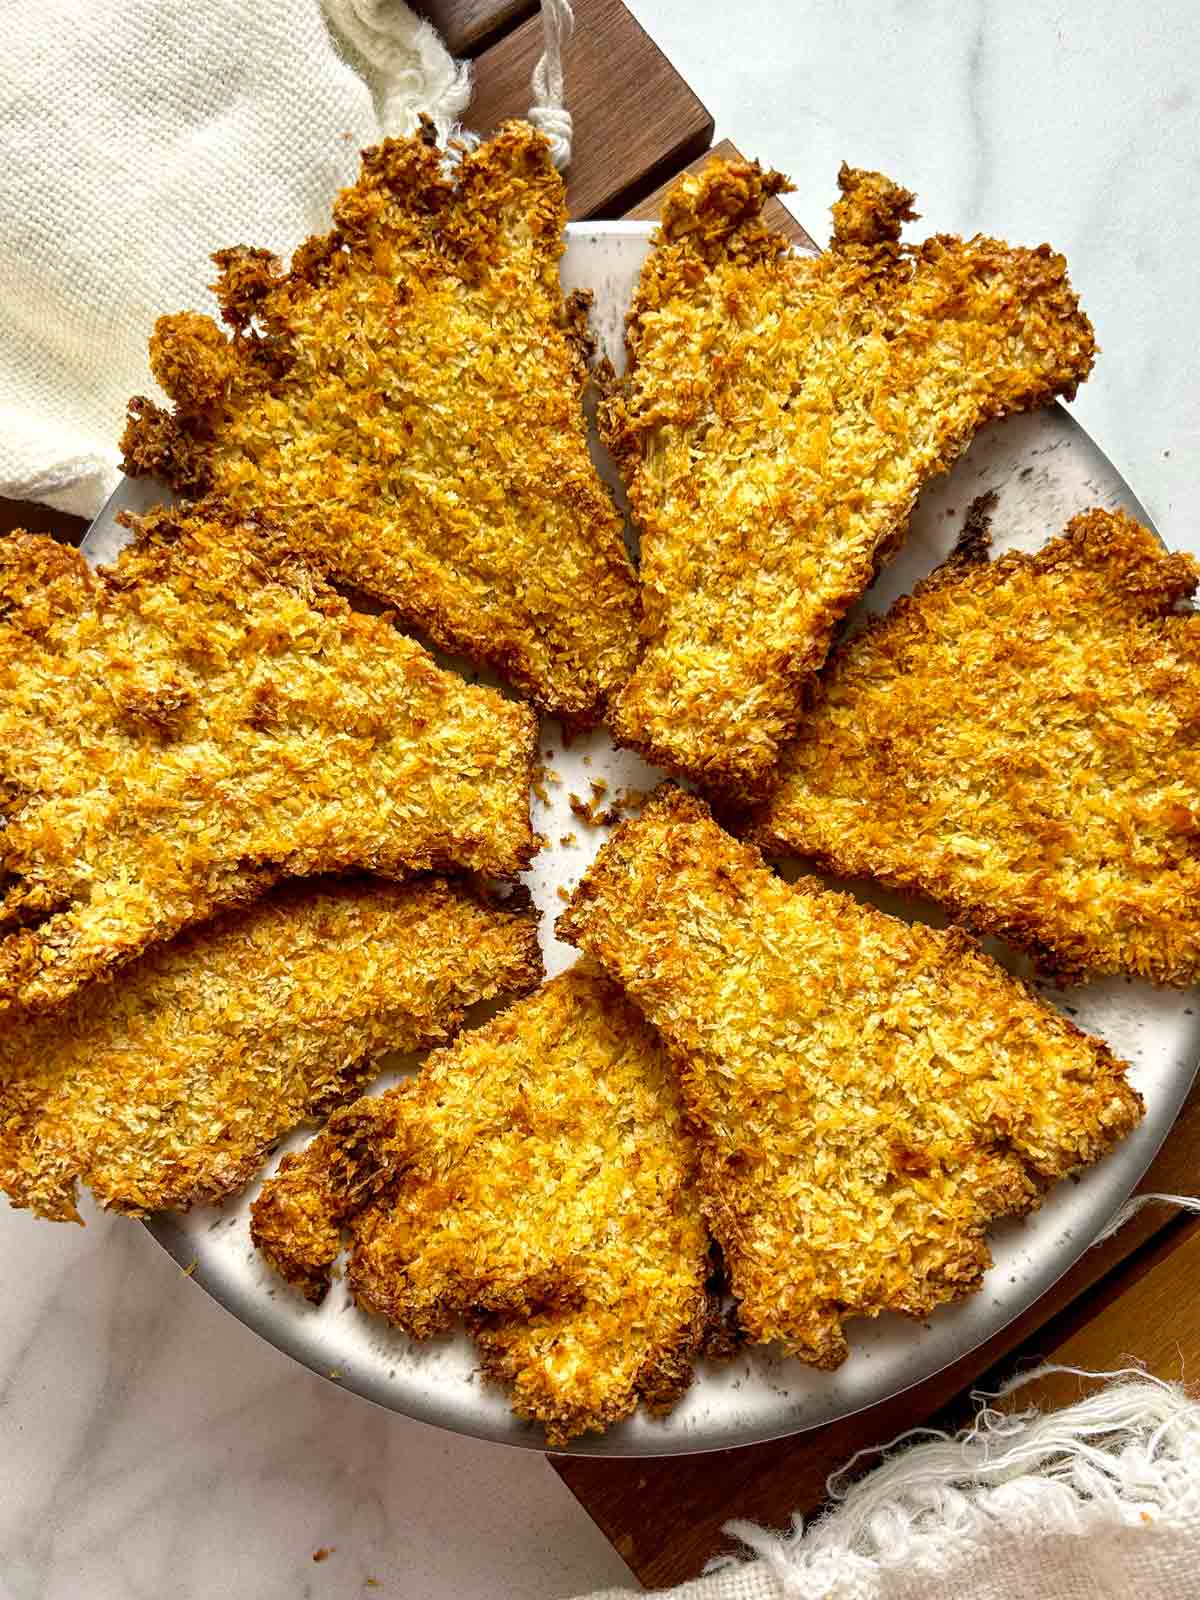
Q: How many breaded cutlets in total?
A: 7